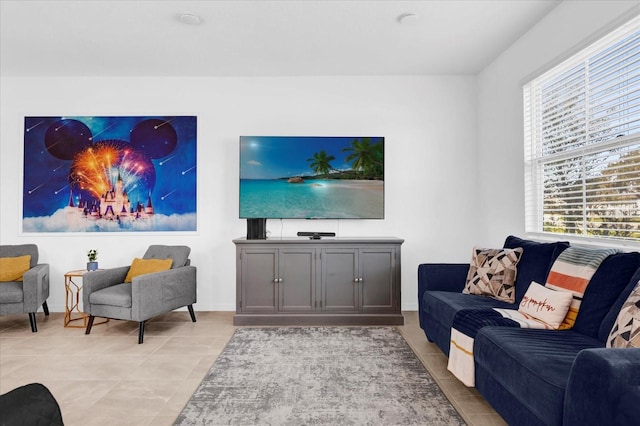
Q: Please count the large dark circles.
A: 2